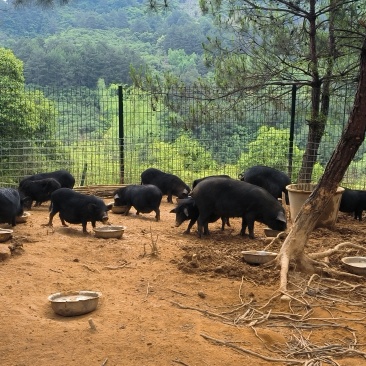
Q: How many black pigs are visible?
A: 11